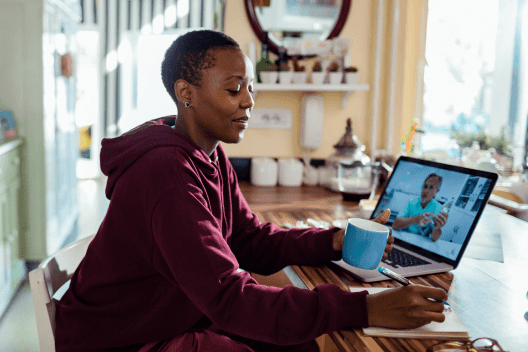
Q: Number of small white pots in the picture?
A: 6